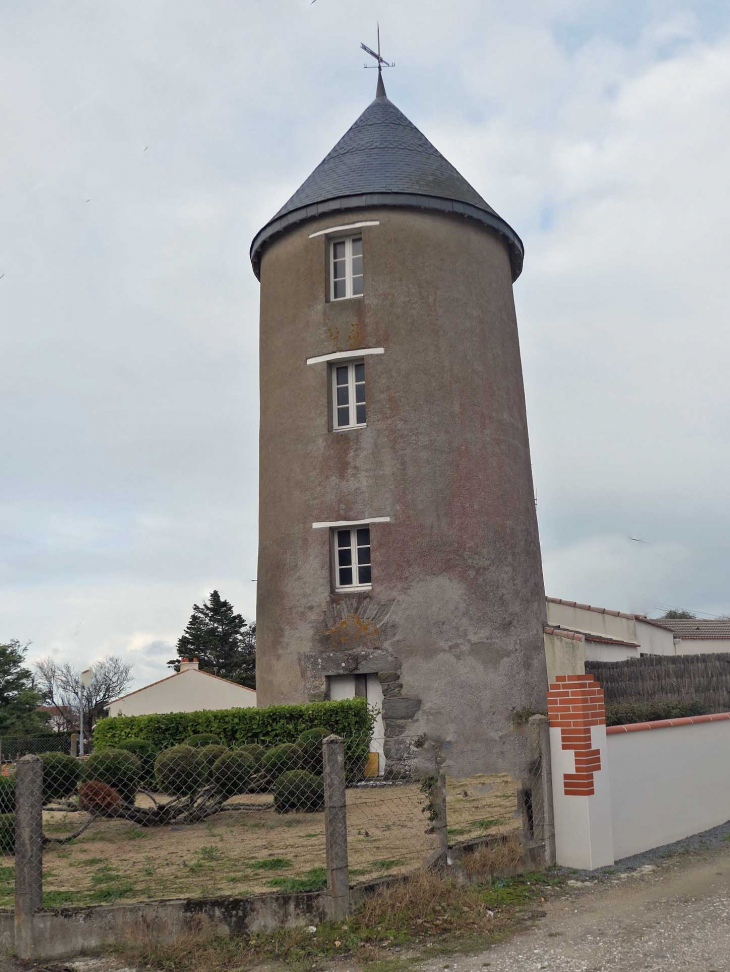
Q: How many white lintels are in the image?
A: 3